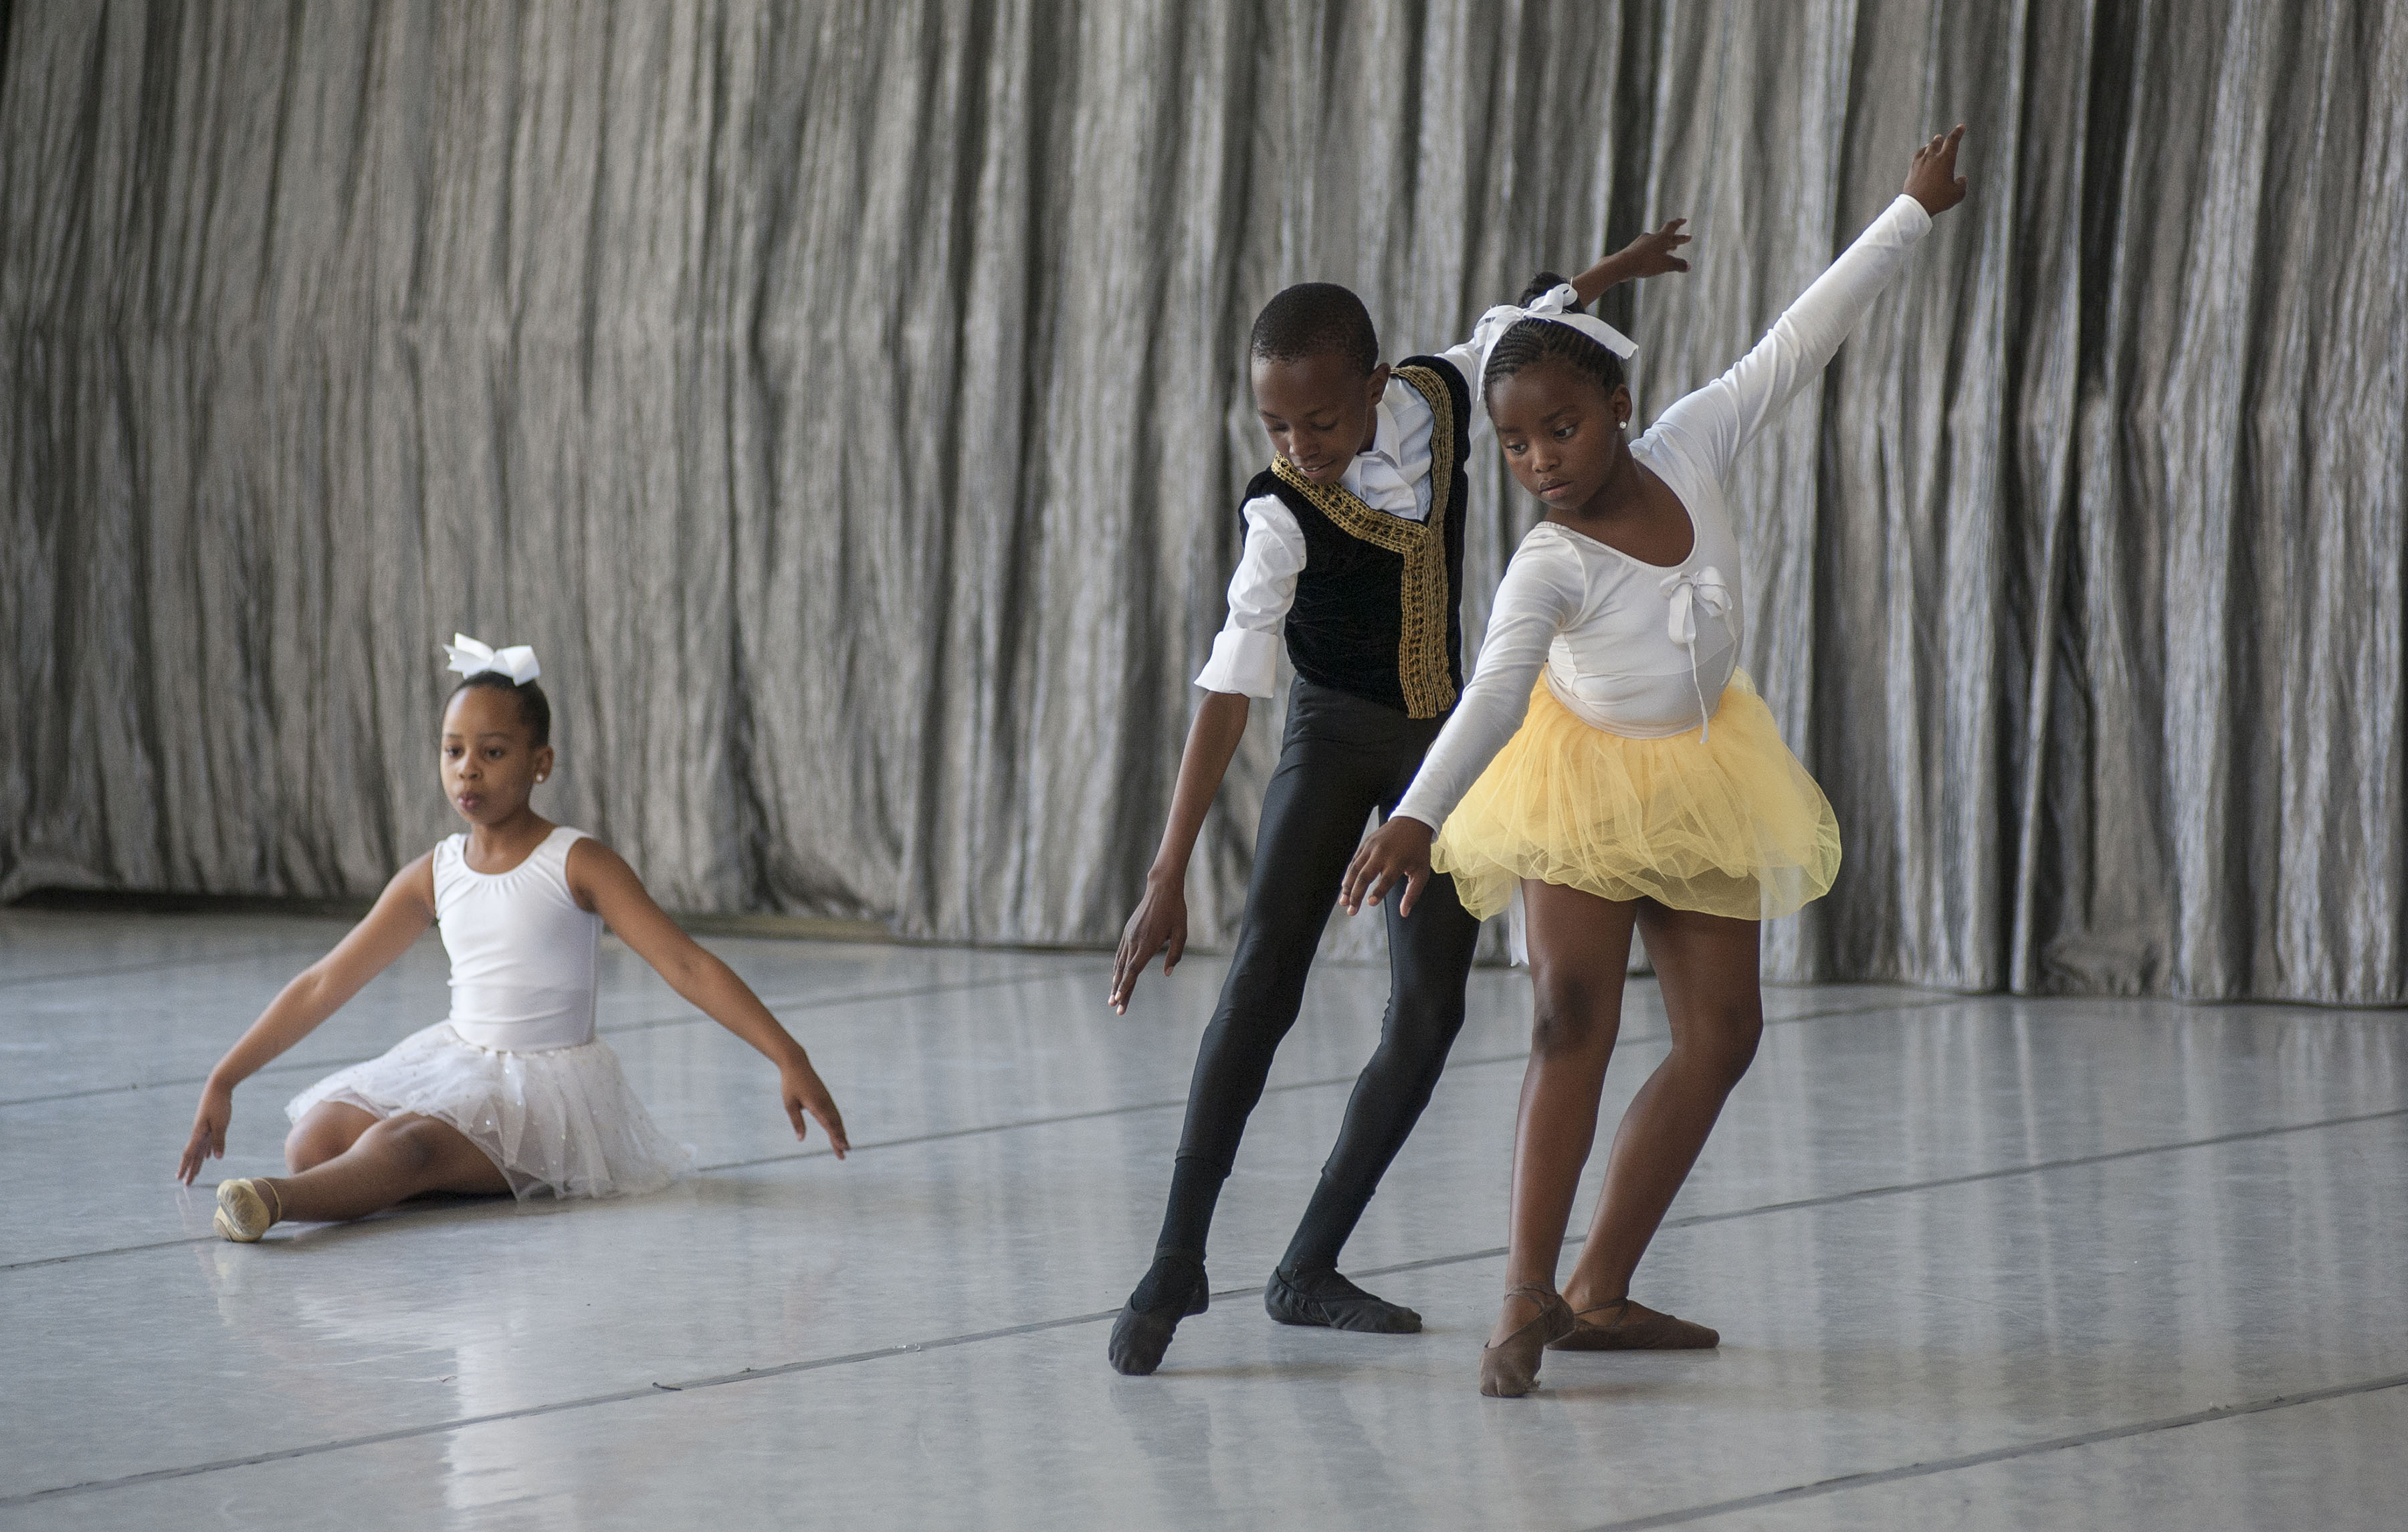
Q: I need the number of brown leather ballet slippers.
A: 2